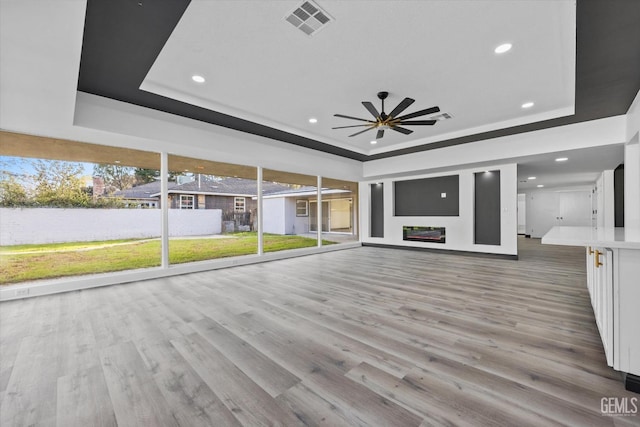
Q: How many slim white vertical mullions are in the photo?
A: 3